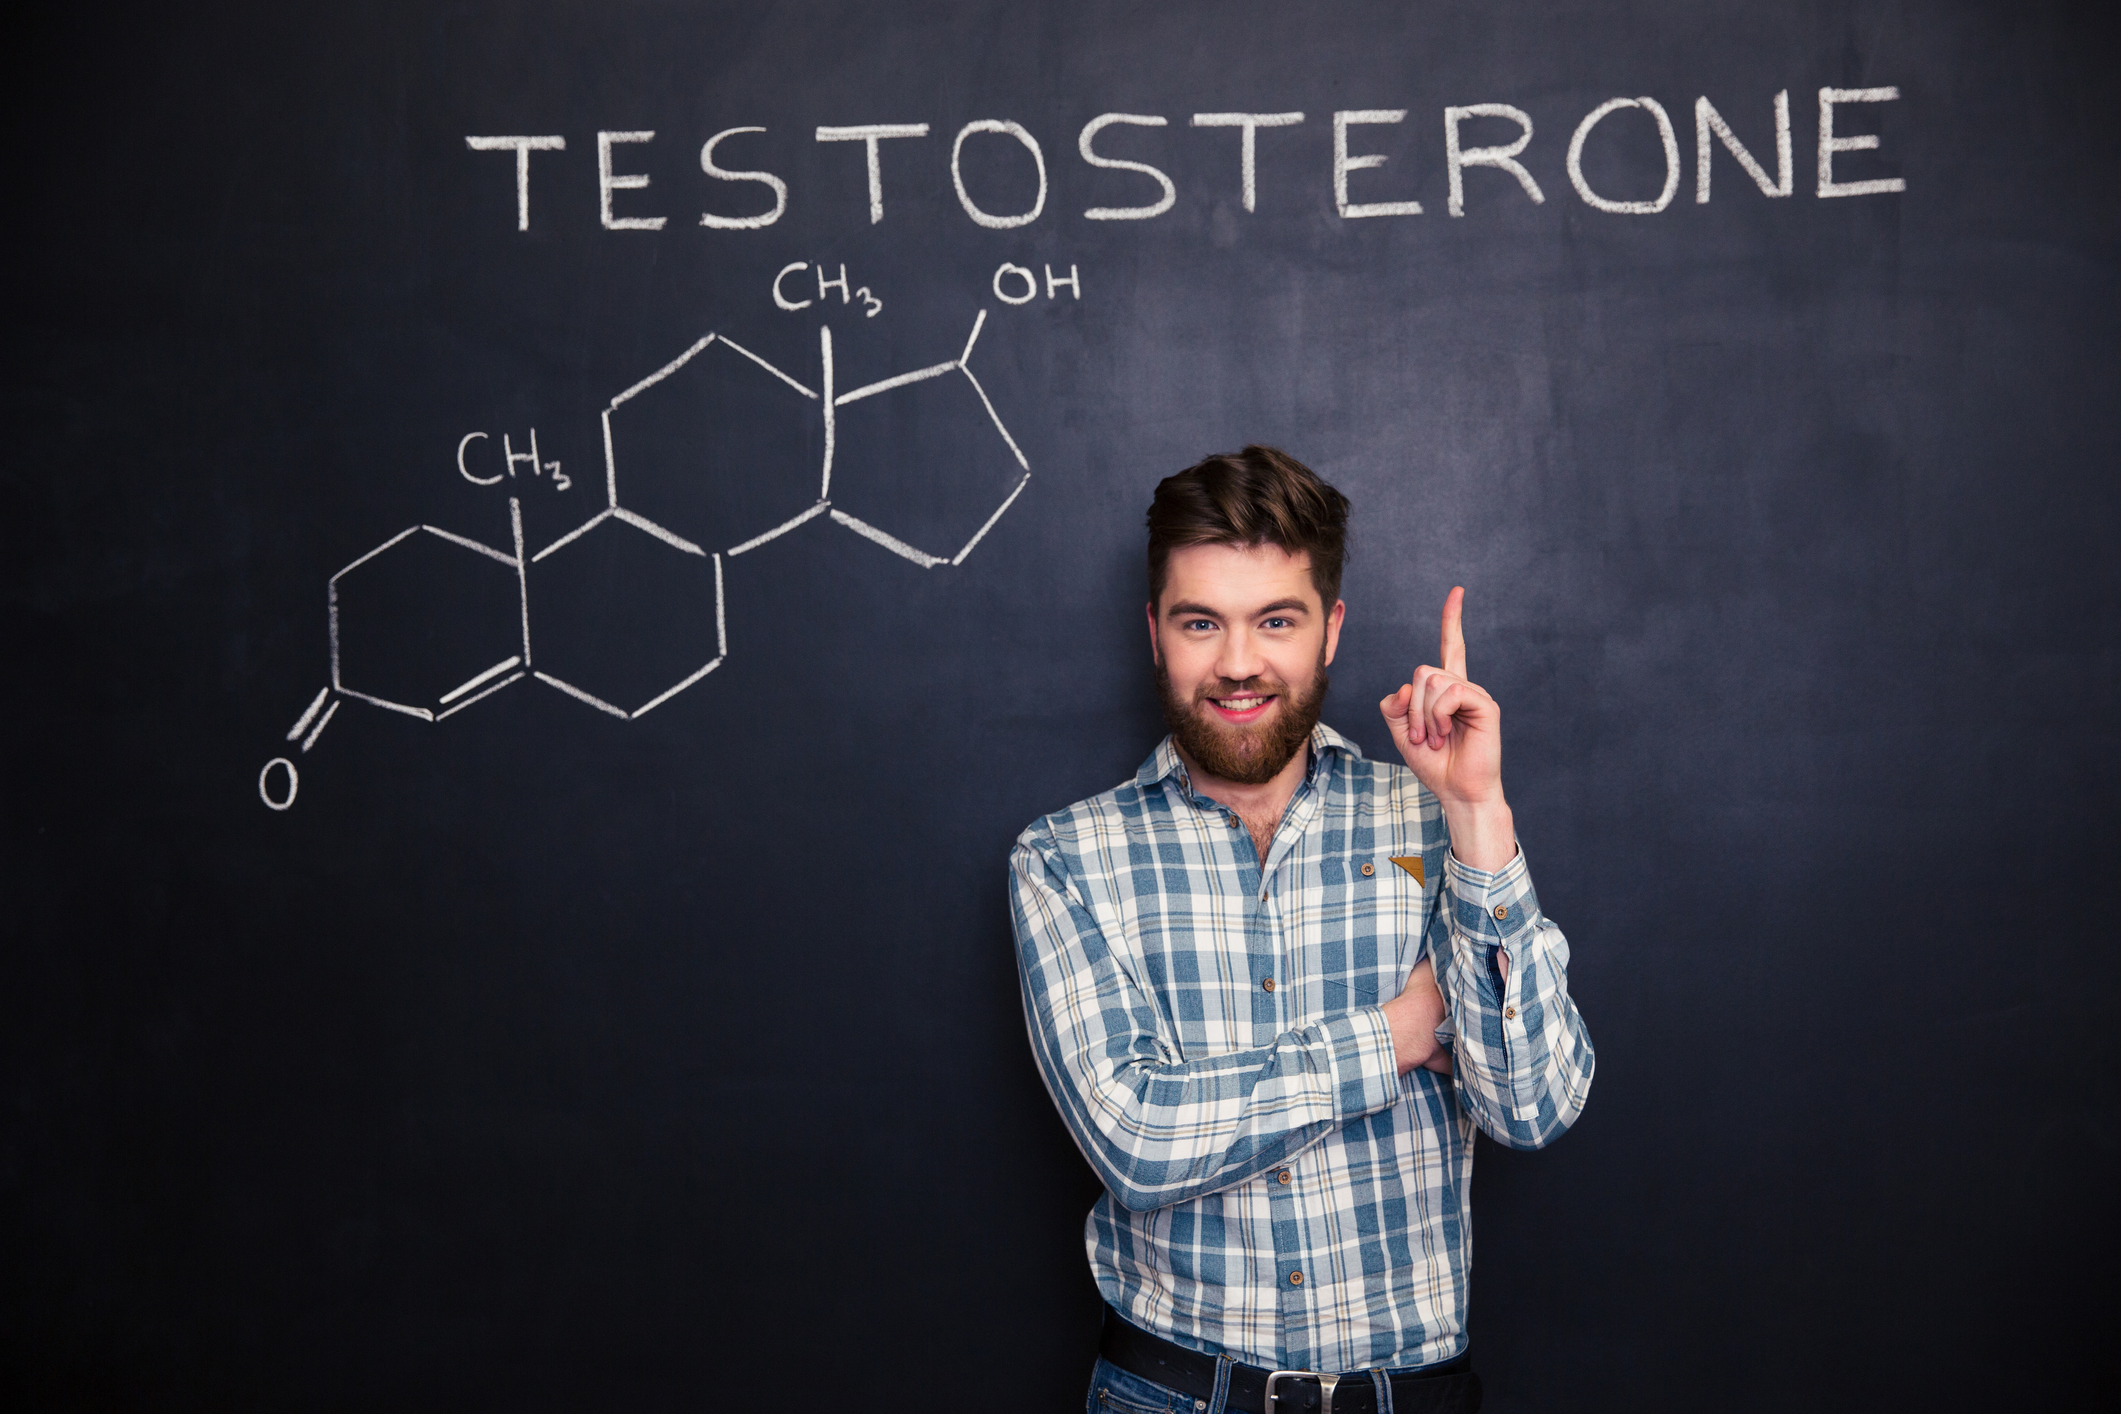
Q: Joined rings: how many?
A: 4